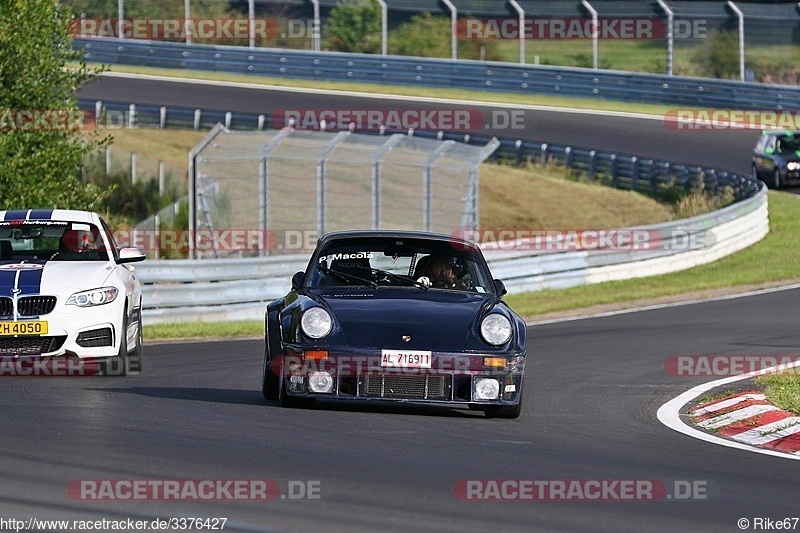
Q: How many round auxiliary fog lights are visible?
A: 2